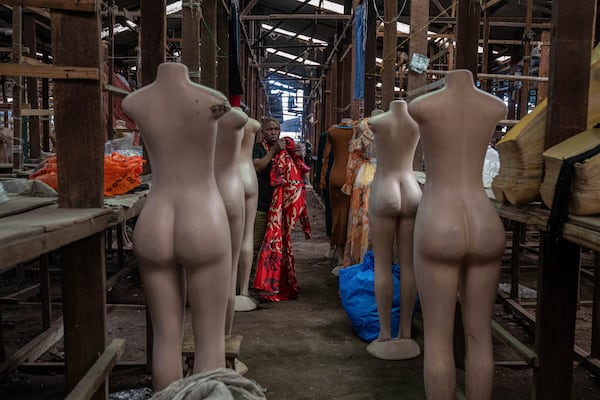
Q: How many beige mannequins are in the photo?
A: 5